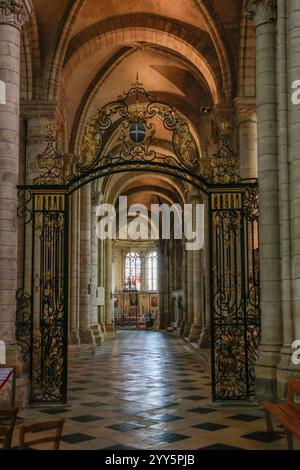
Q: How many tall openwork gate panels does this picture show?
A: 2